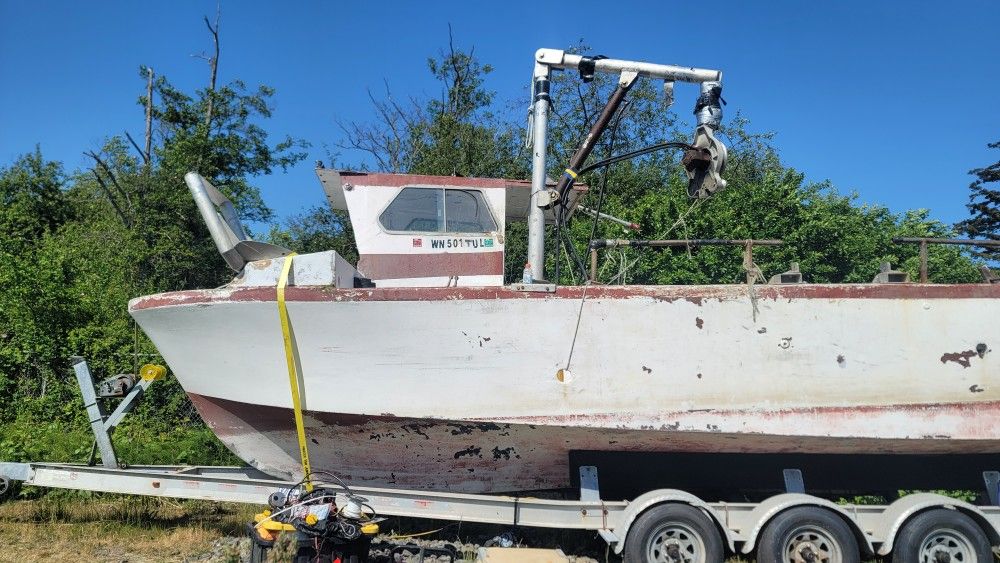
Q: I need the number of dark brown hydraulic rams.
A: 1